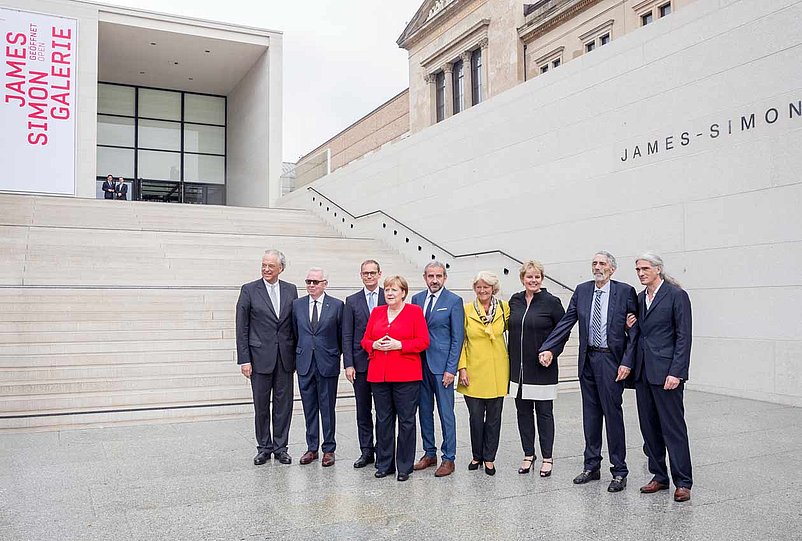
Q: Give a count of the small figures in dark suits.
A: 2